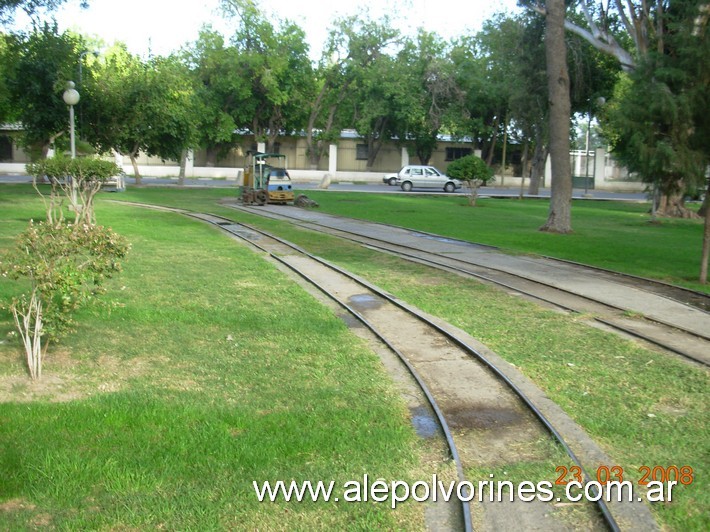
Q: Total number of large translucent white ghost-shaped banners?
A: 0